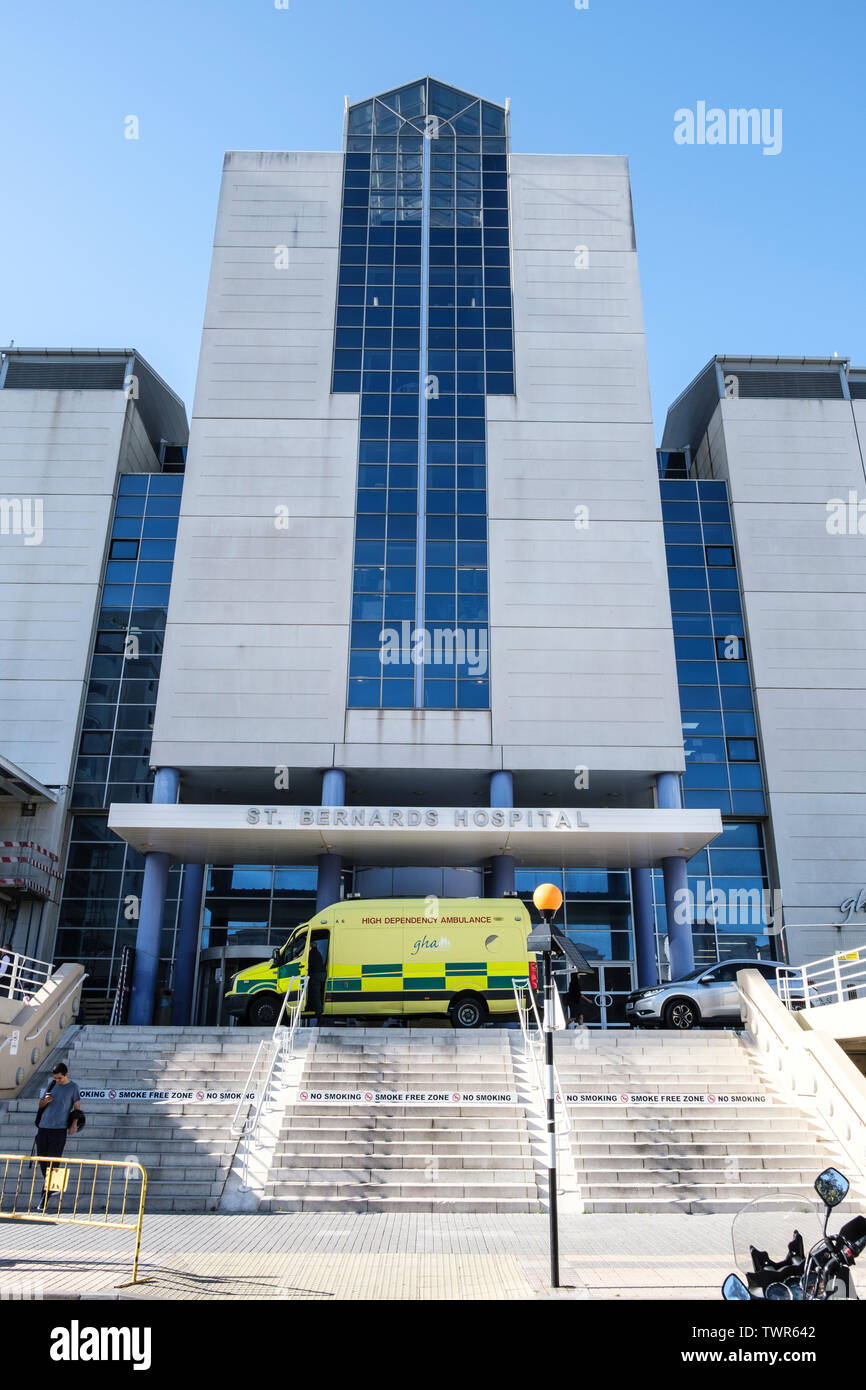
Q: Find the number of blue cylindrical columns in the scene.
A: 6